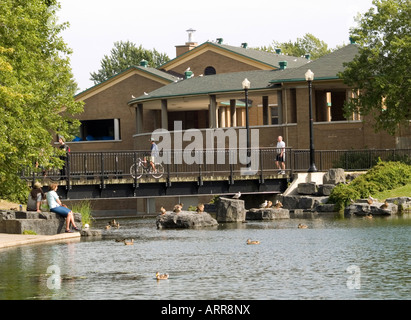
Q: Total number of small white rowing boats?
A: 0